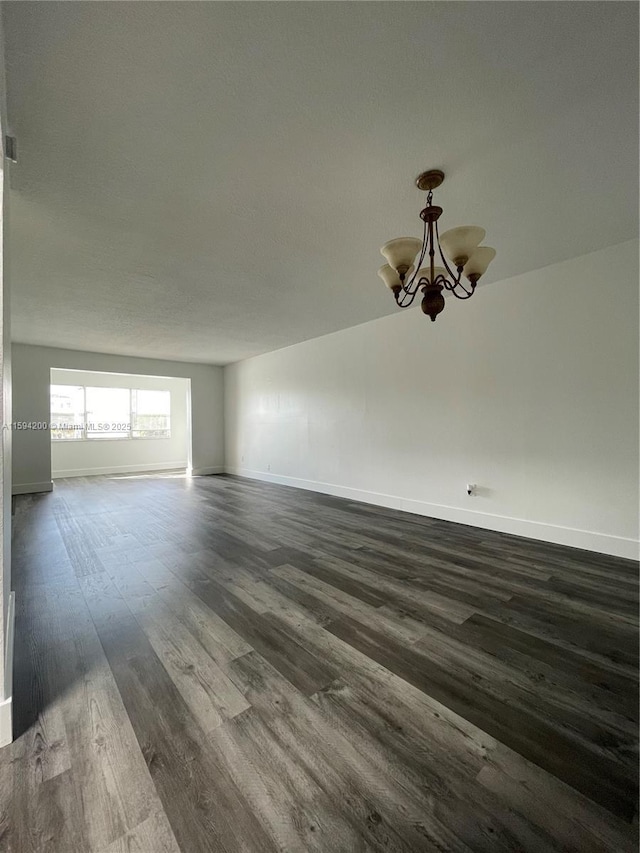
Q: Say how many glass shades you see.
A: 5